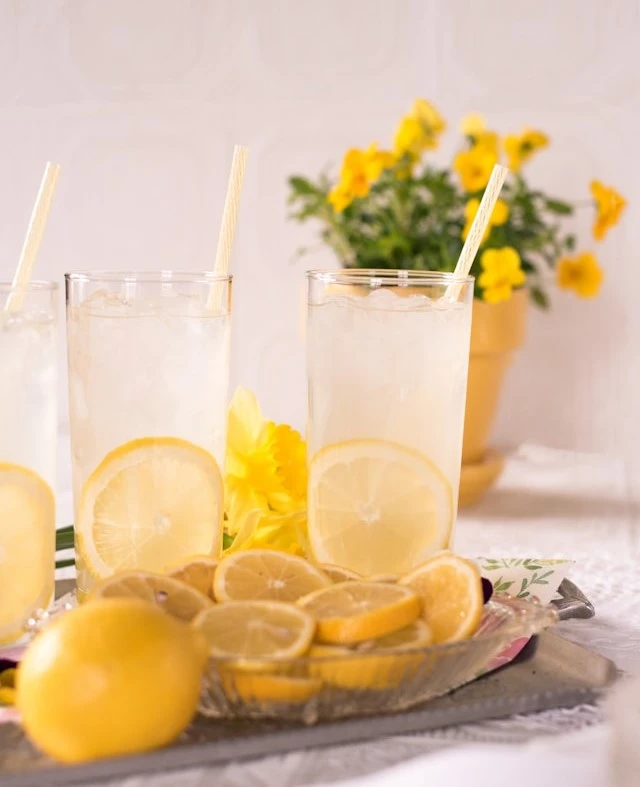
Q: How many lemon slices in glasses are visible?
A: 3